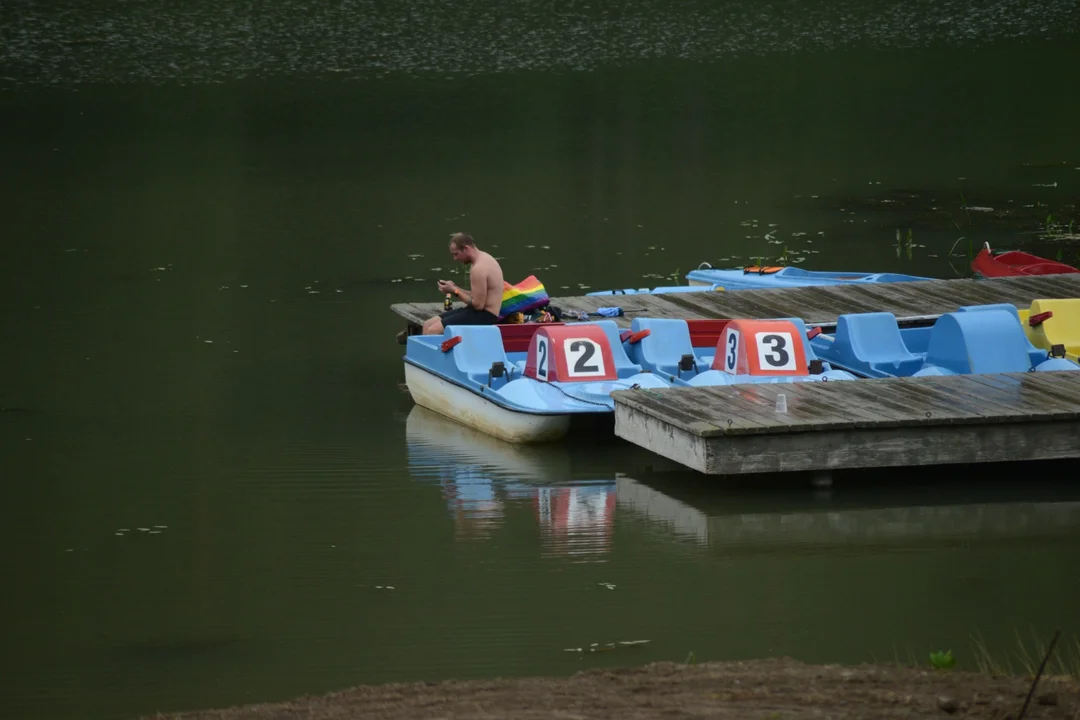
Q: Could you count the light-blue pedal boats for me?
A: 3